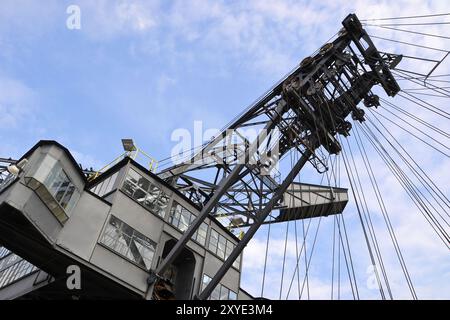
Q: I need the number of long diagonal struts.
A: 2